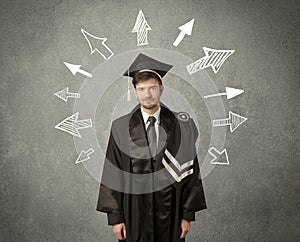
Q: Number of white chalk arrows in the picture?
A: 11